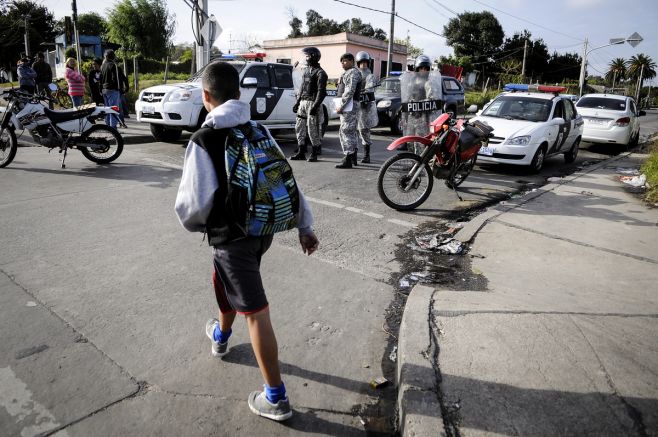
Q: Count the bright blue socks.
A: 2